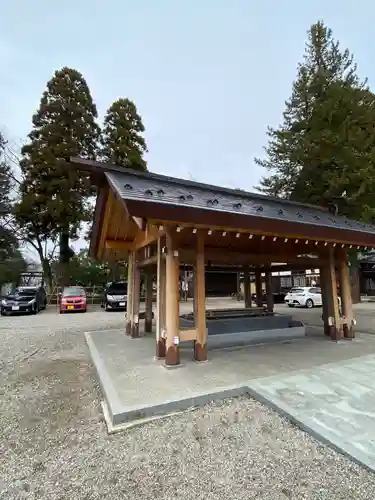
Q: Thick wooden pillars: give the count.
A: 12